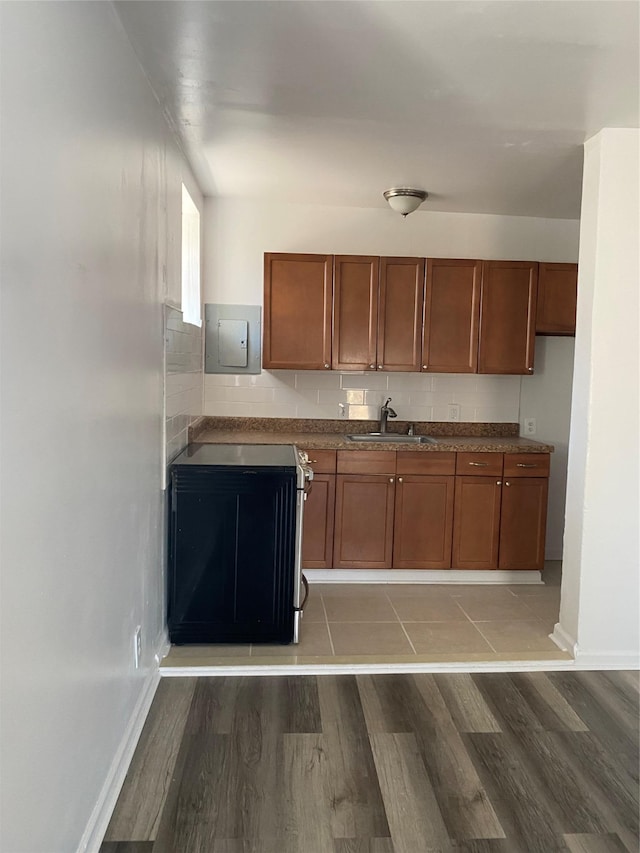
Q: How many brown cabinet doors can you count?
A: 11